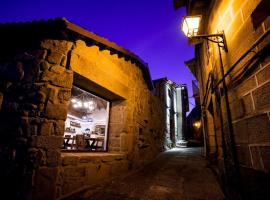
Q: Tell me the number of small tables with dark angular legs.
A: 2